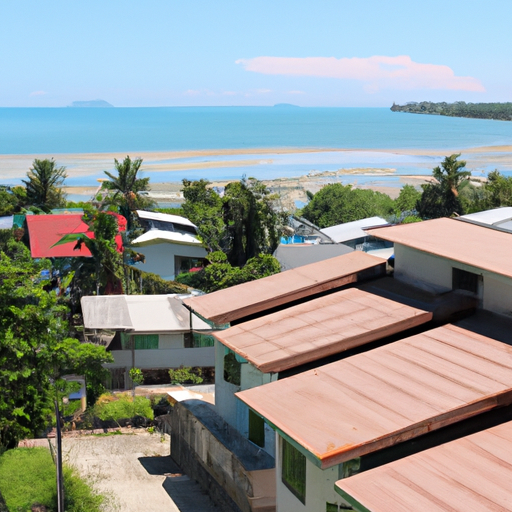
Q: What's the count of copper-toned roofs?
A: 5